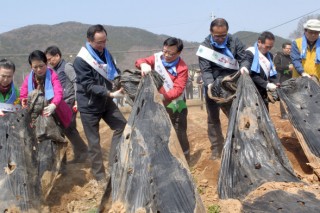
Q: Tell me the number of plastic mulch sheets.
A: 4